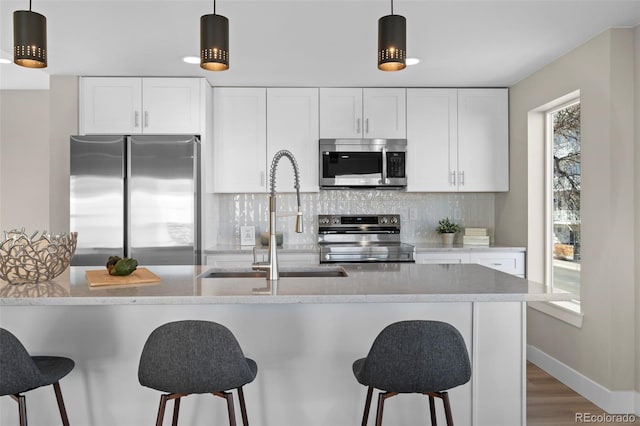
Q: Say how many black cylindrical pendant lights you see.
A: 3